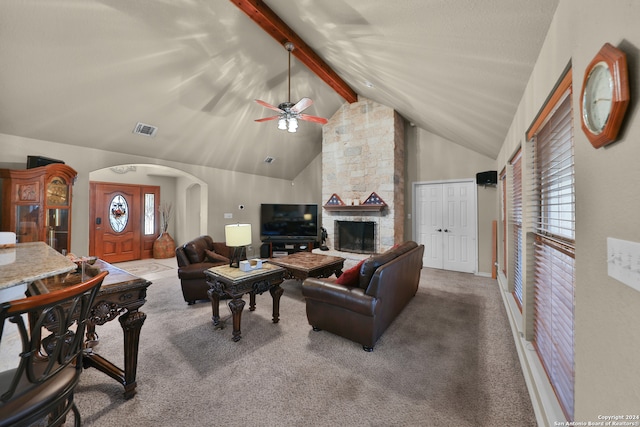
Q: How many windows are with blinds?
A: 3